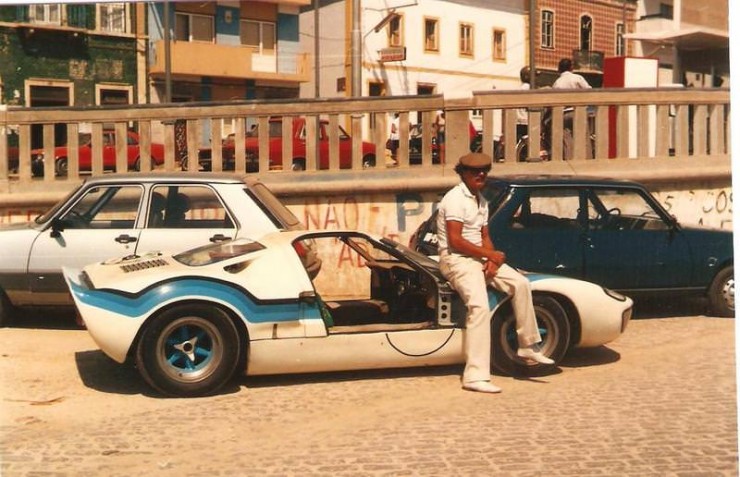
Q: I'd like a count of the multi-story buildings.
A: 5